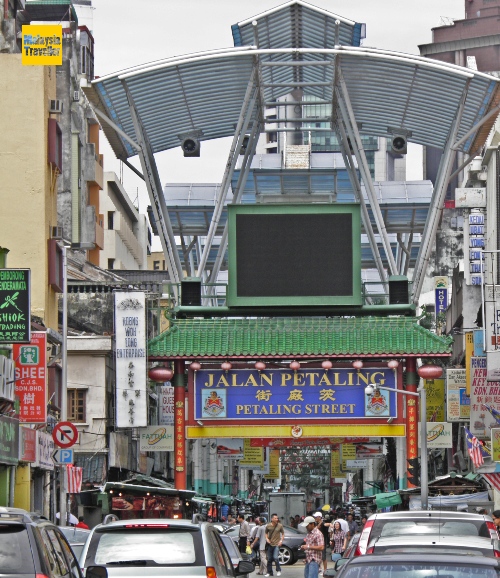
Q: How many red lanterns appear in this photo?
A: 9